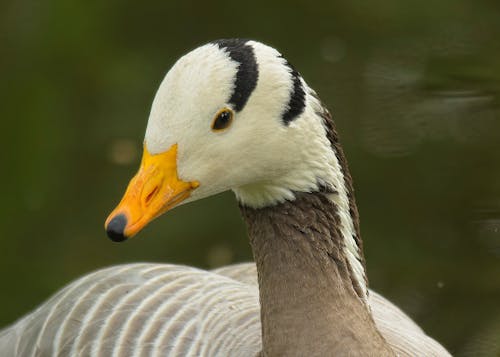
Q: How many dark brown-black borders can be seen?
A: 2